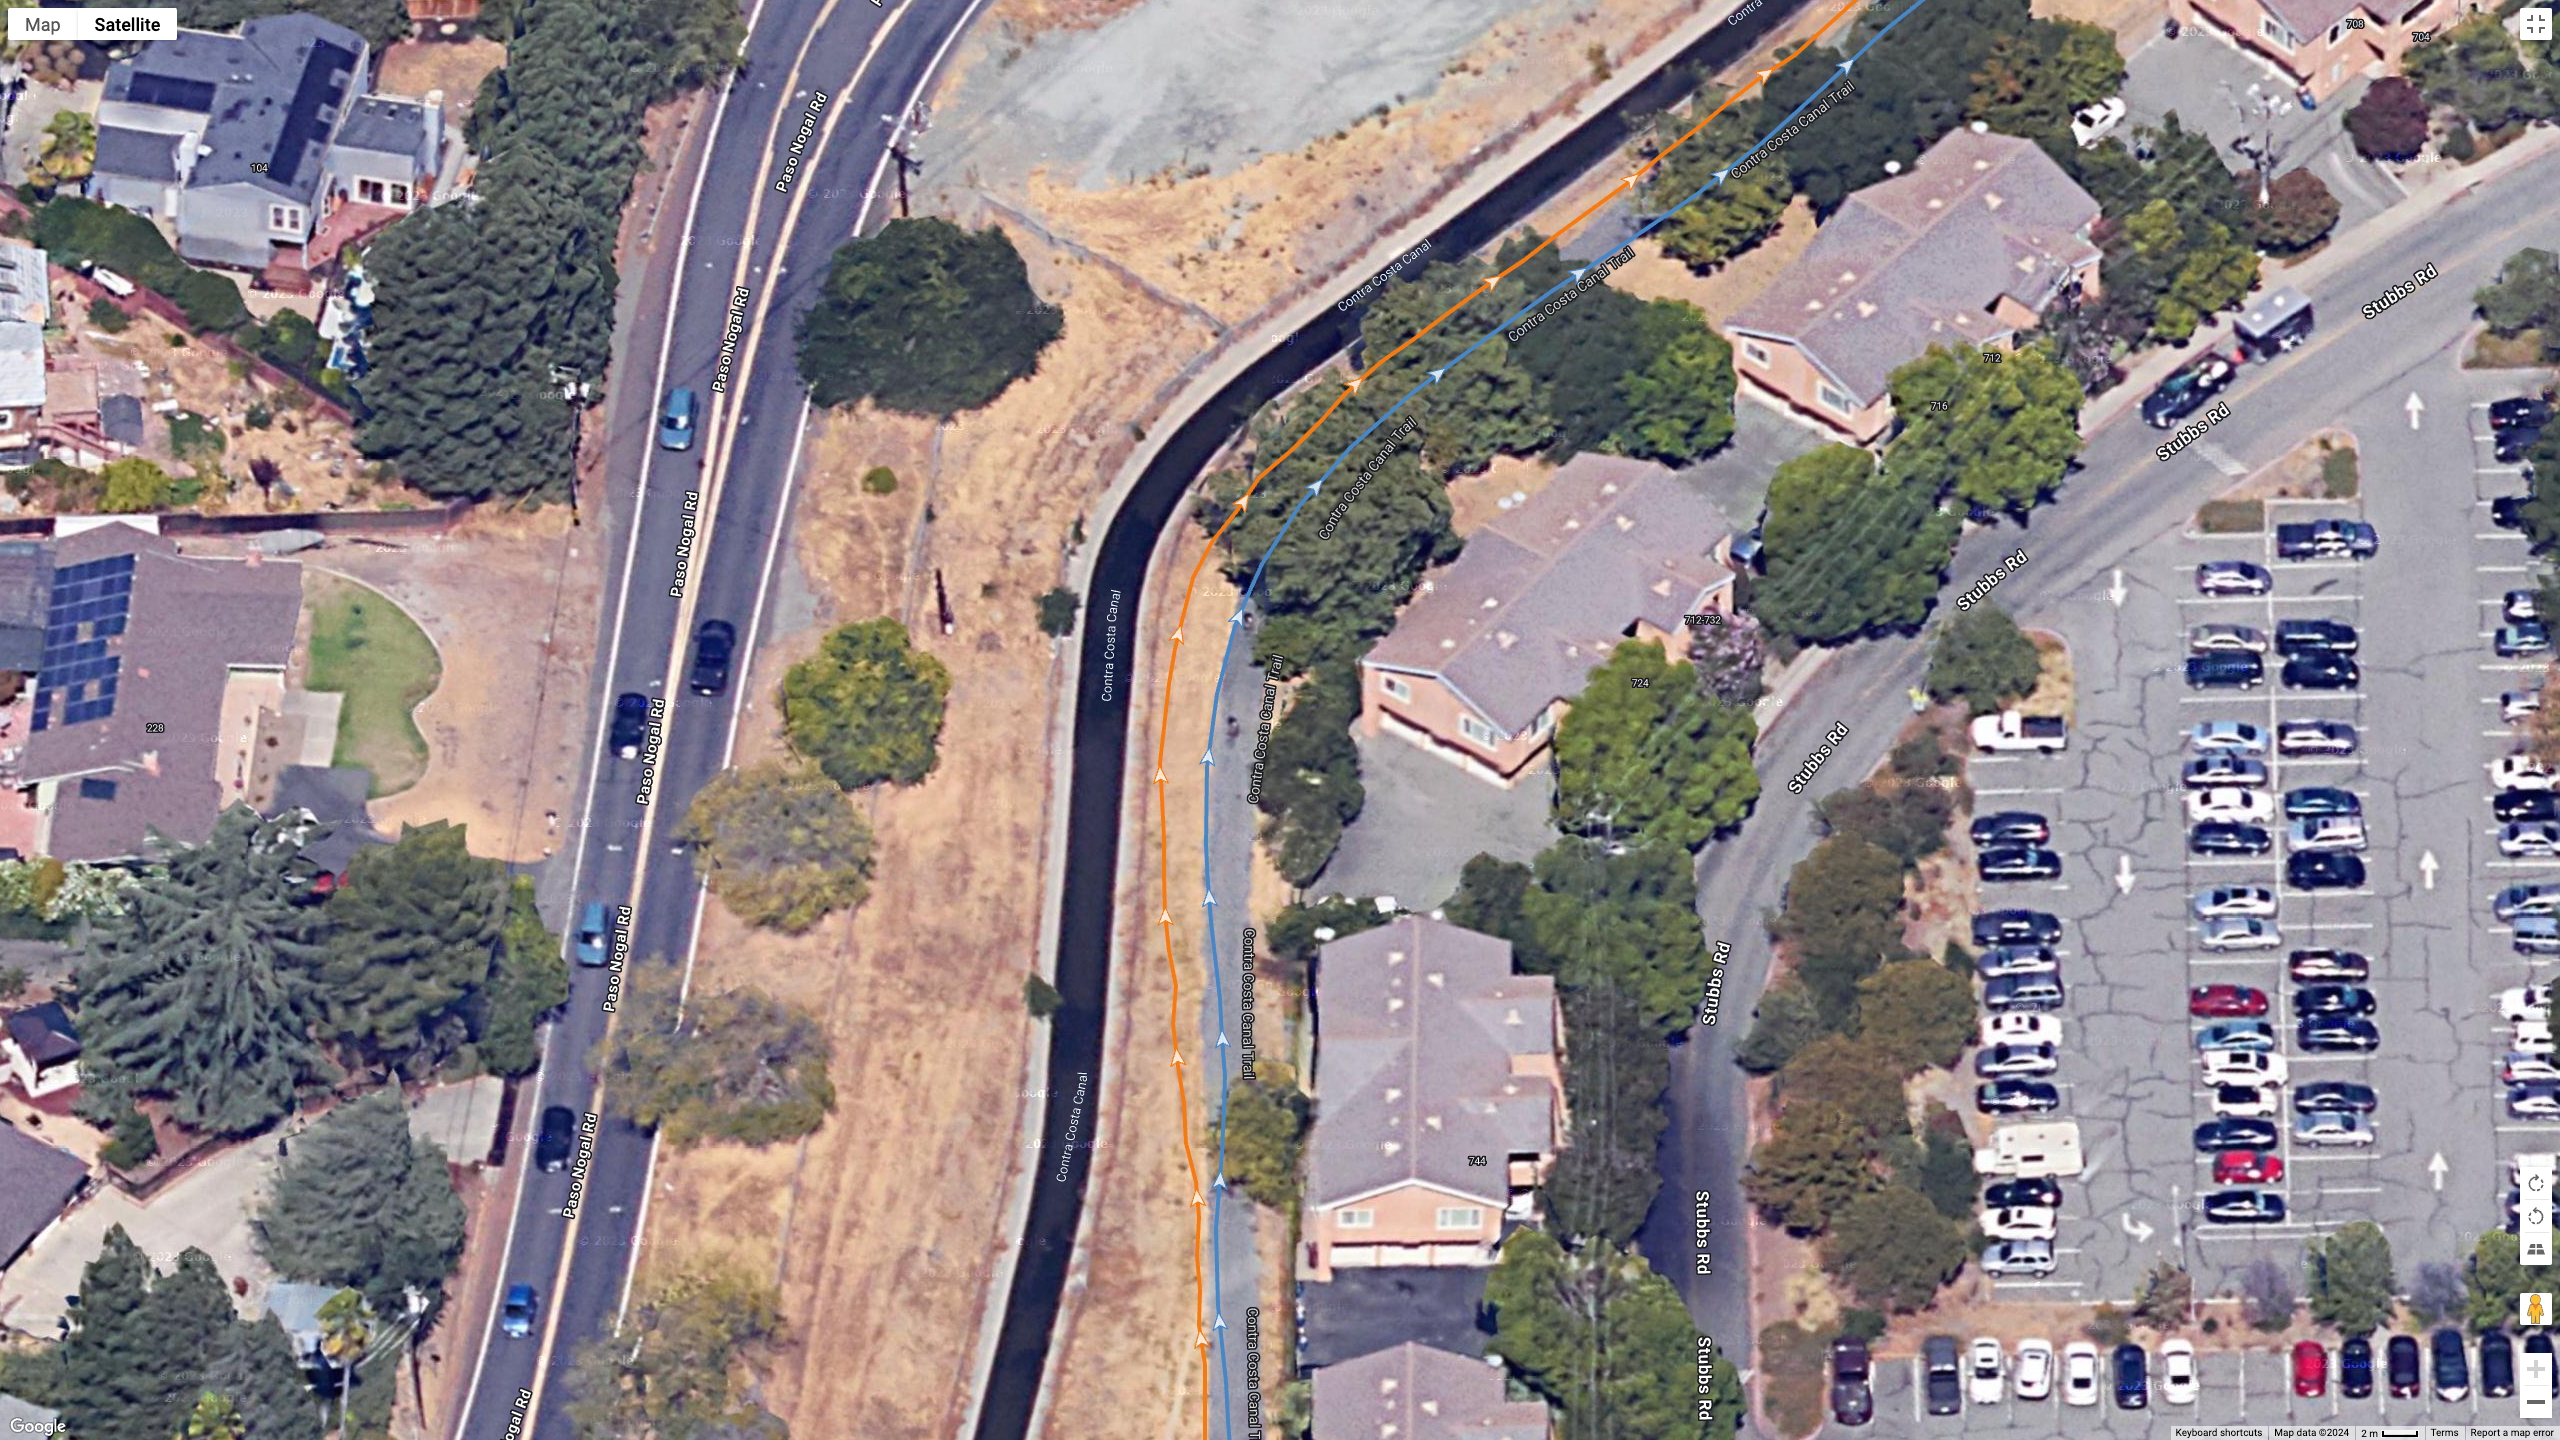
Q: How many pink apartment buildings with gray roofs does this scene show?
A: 5